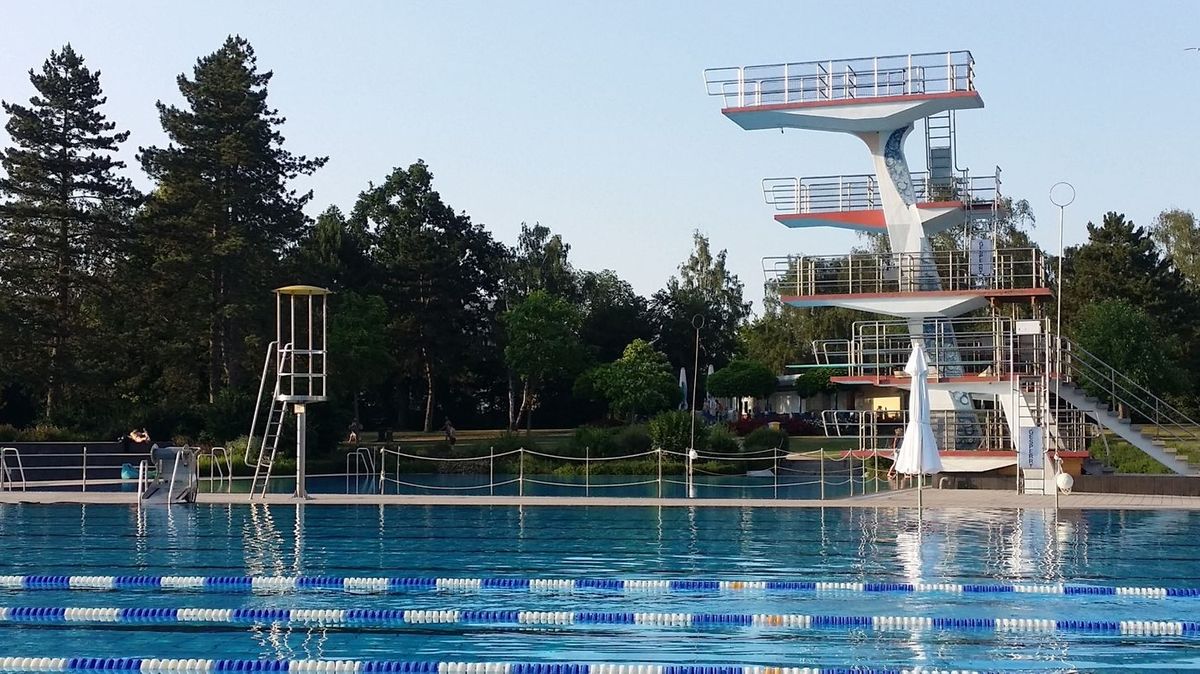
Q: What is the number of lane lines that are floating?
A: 3